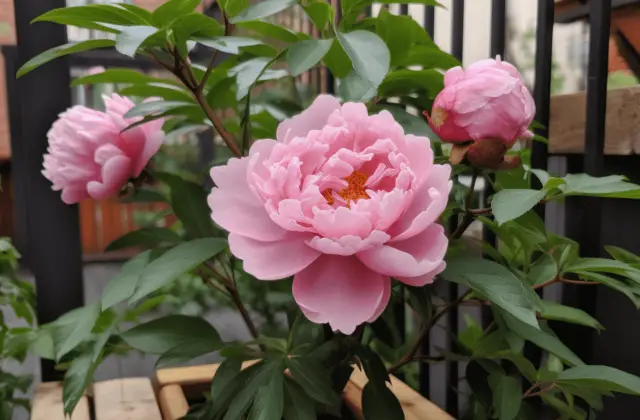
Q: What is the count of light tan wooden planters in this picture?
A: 1